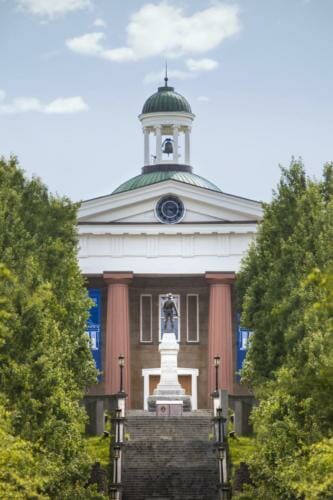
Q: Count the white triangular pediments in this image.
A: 1